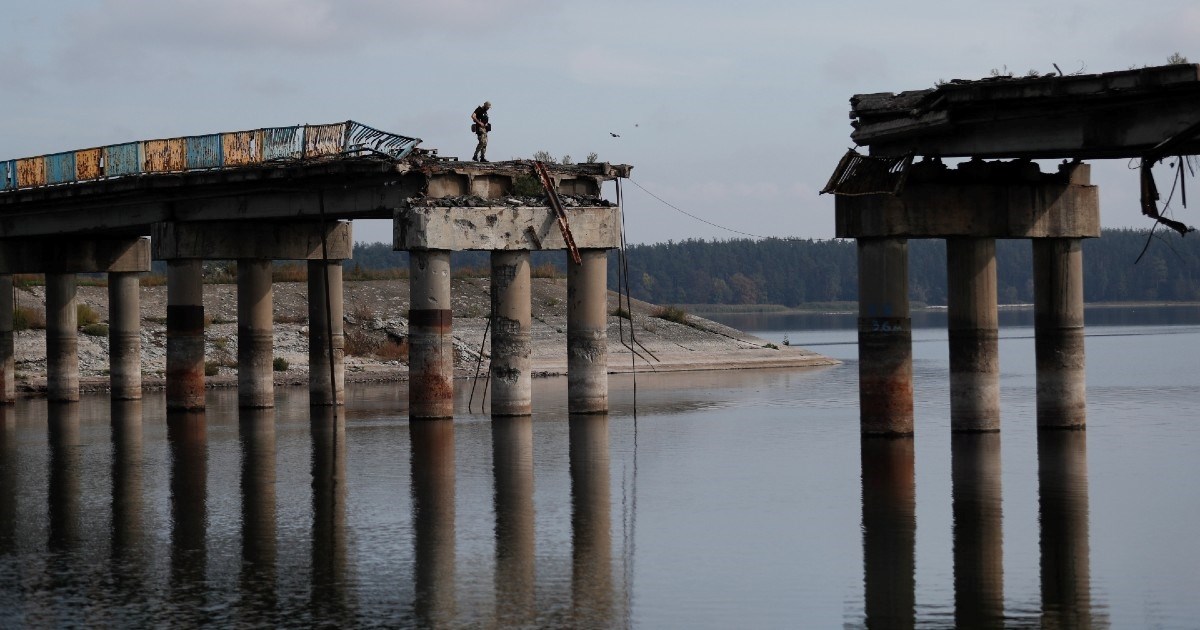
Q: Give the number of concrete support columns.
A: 12